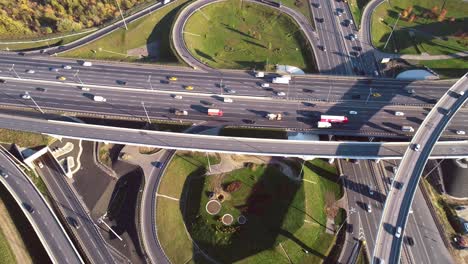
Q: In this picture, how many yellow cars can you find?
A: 4